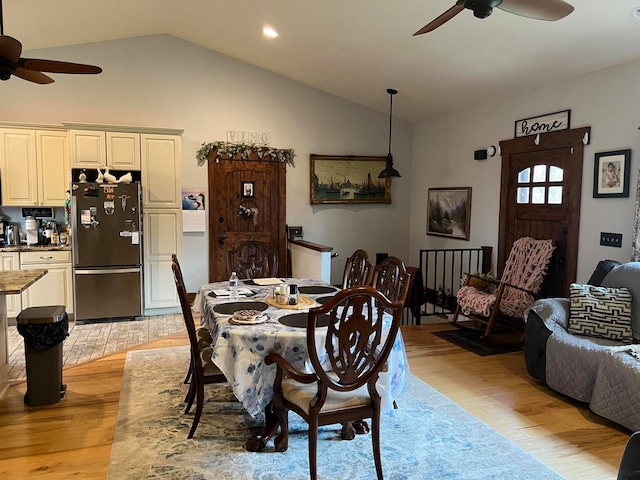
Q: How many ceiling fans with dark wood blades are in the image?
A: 2